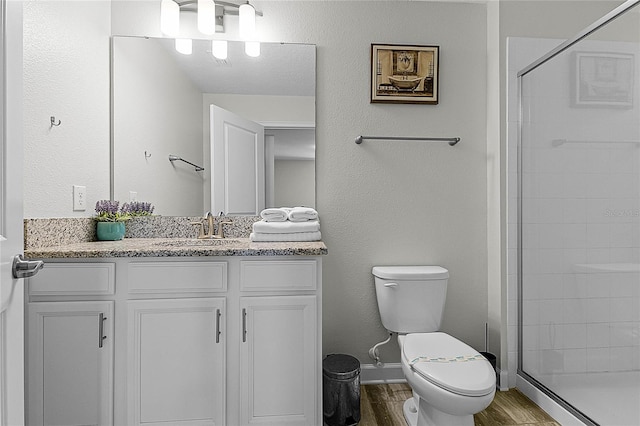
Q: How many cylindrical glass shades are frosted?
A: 3